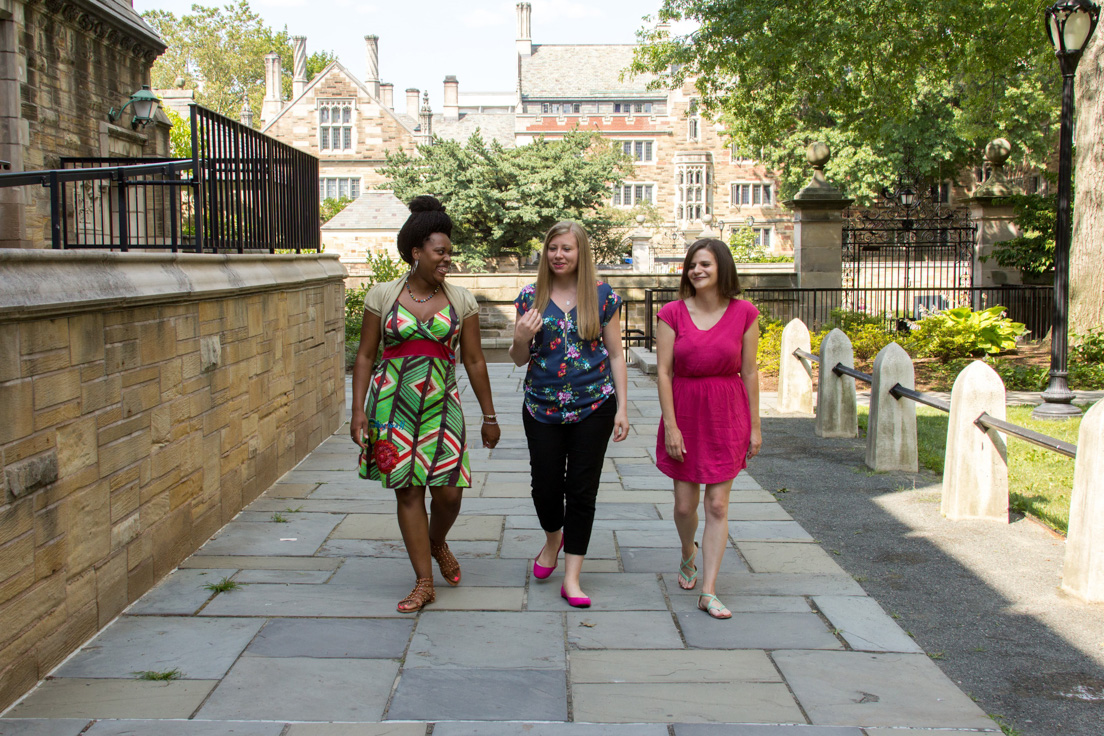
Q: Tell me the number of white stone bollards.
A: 5